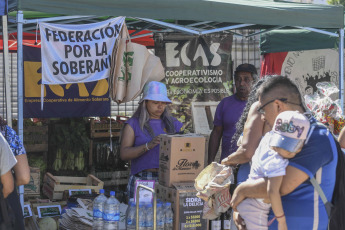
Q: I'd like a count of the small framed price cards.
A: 3